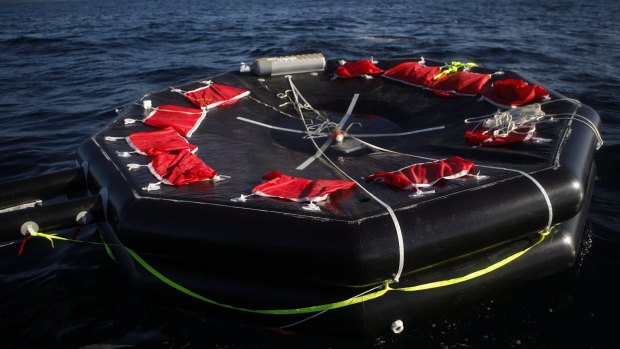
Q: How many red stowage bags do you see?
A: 11